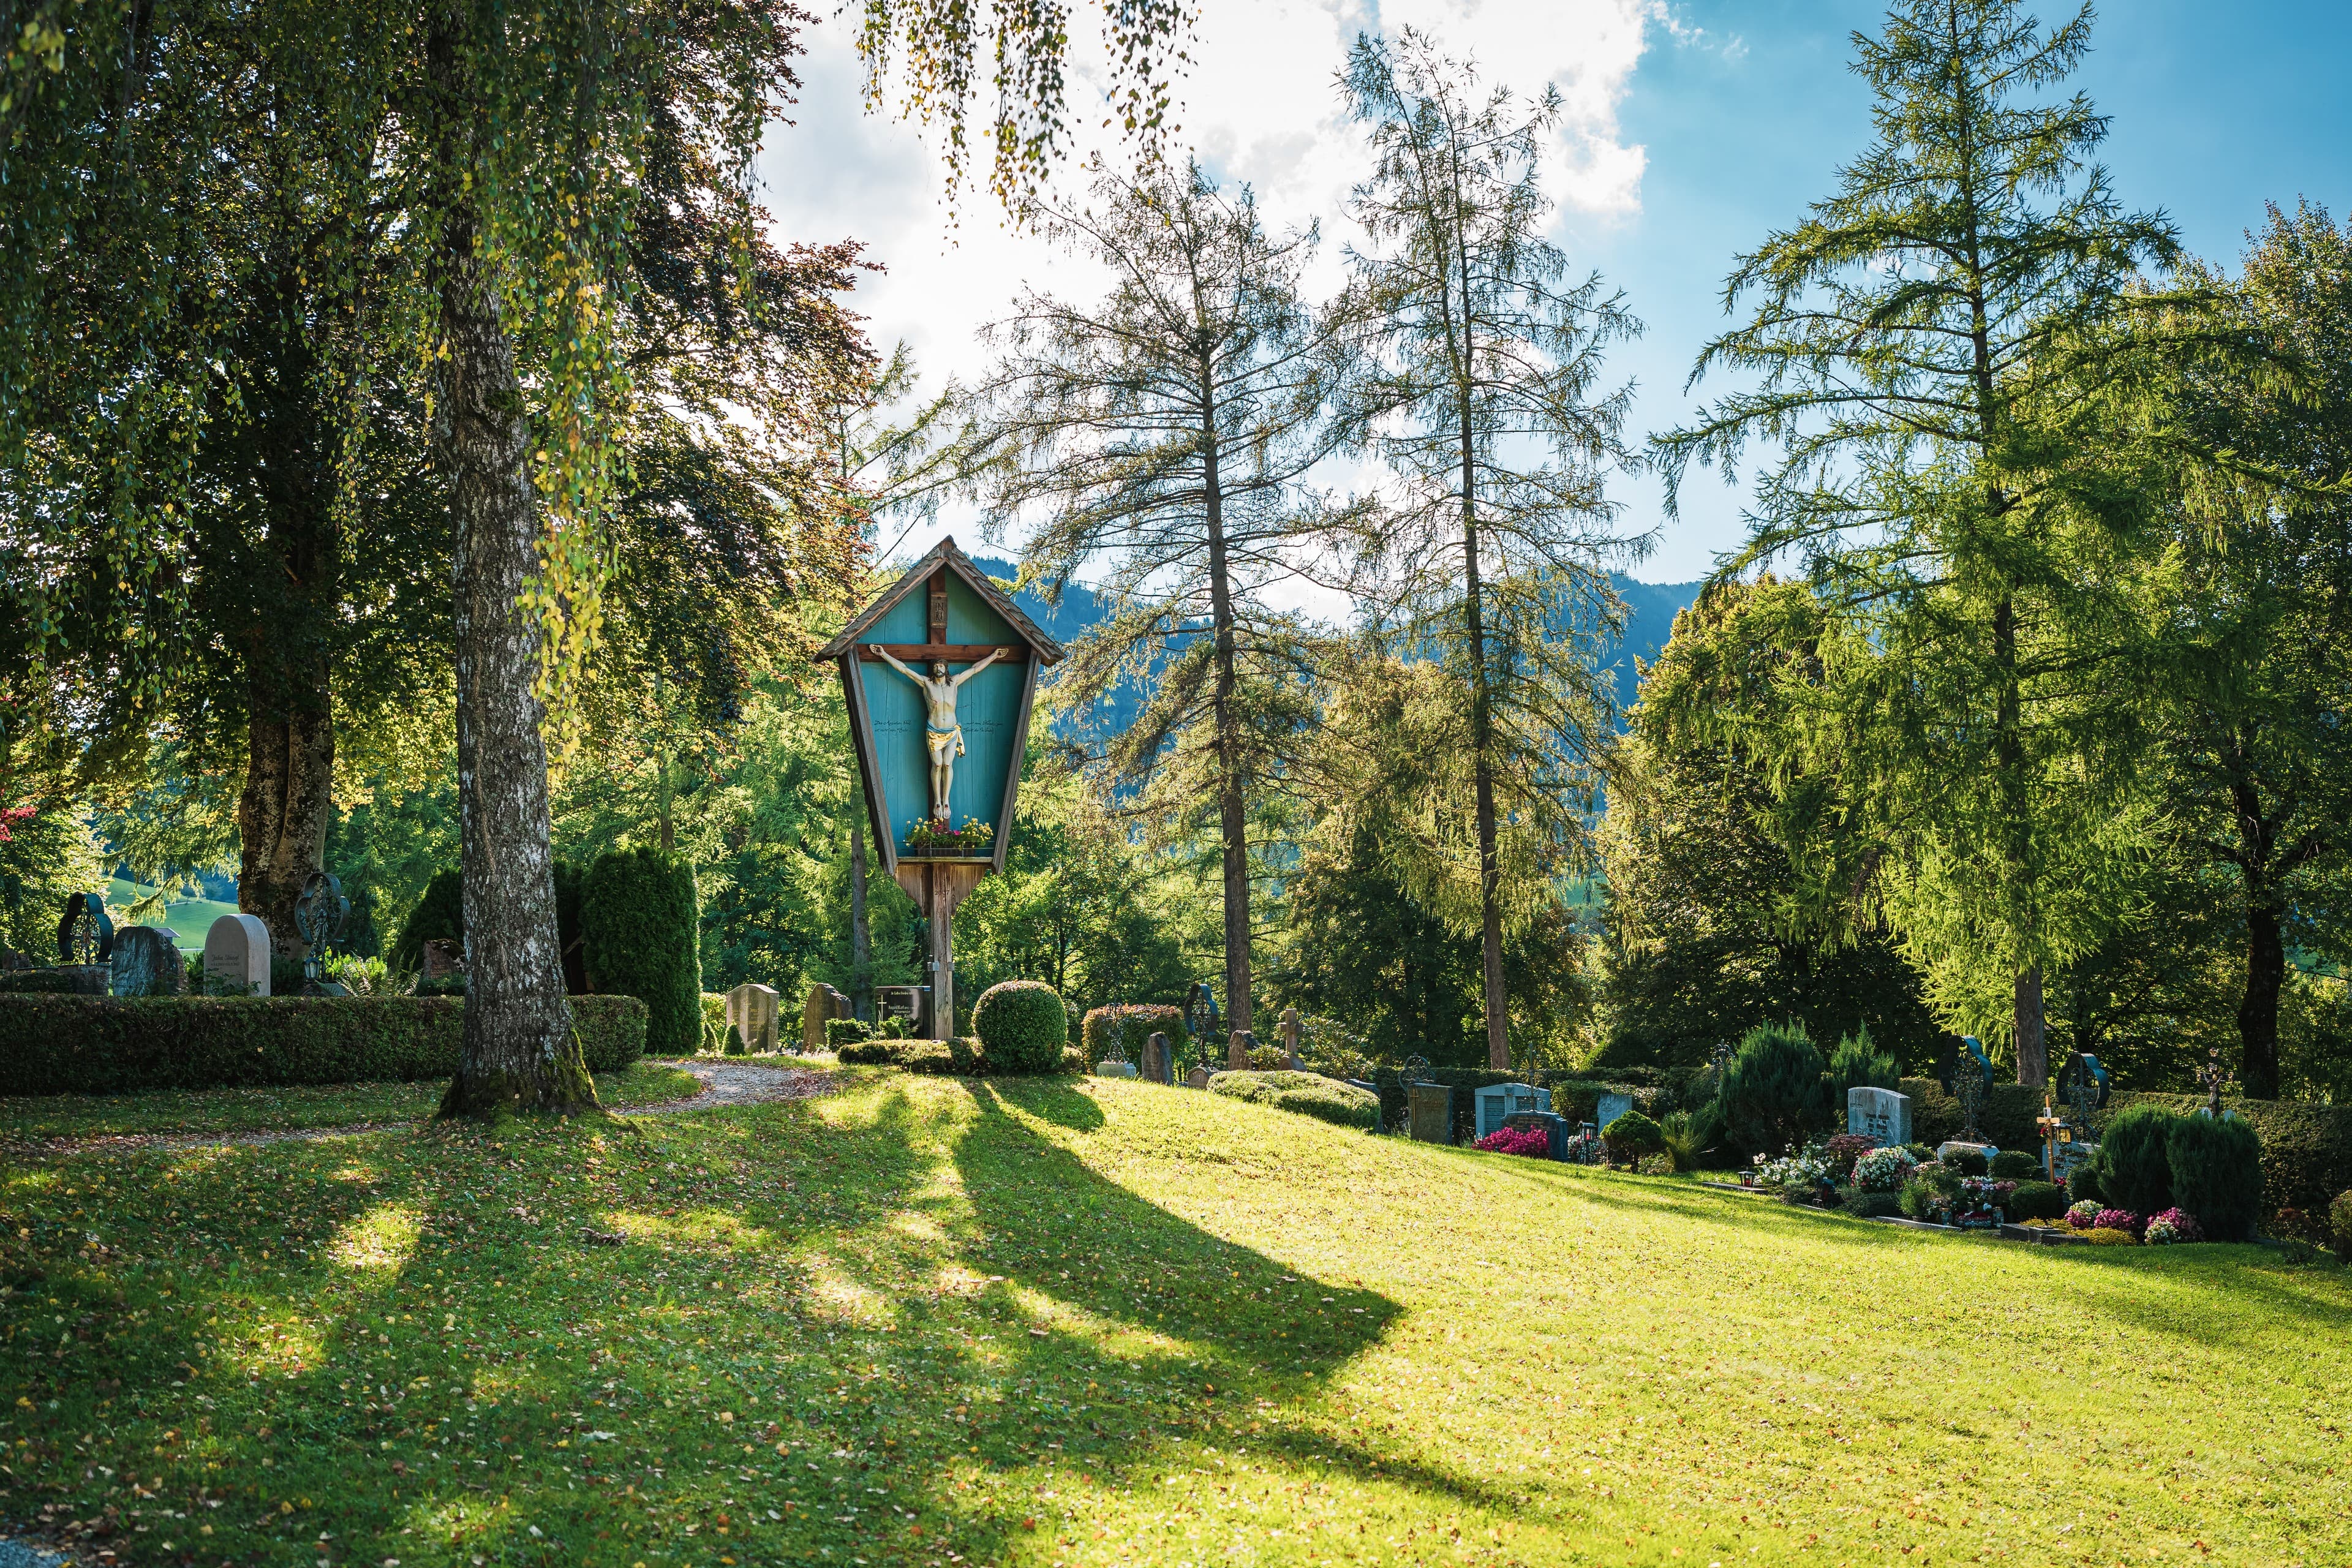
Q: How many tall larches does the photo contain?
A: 3